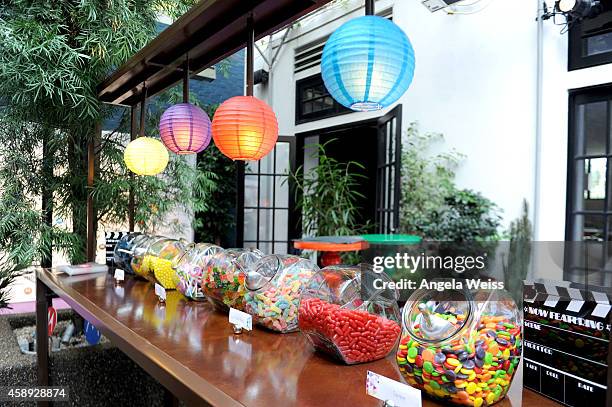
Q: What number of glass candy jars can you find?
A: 8